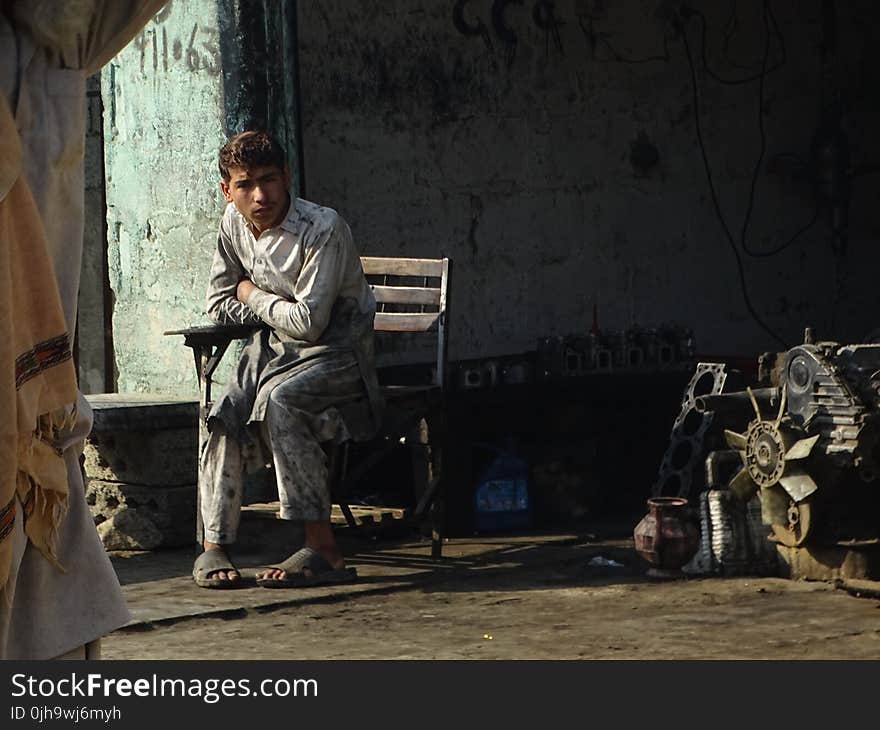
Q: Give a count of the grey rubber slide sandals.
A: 2